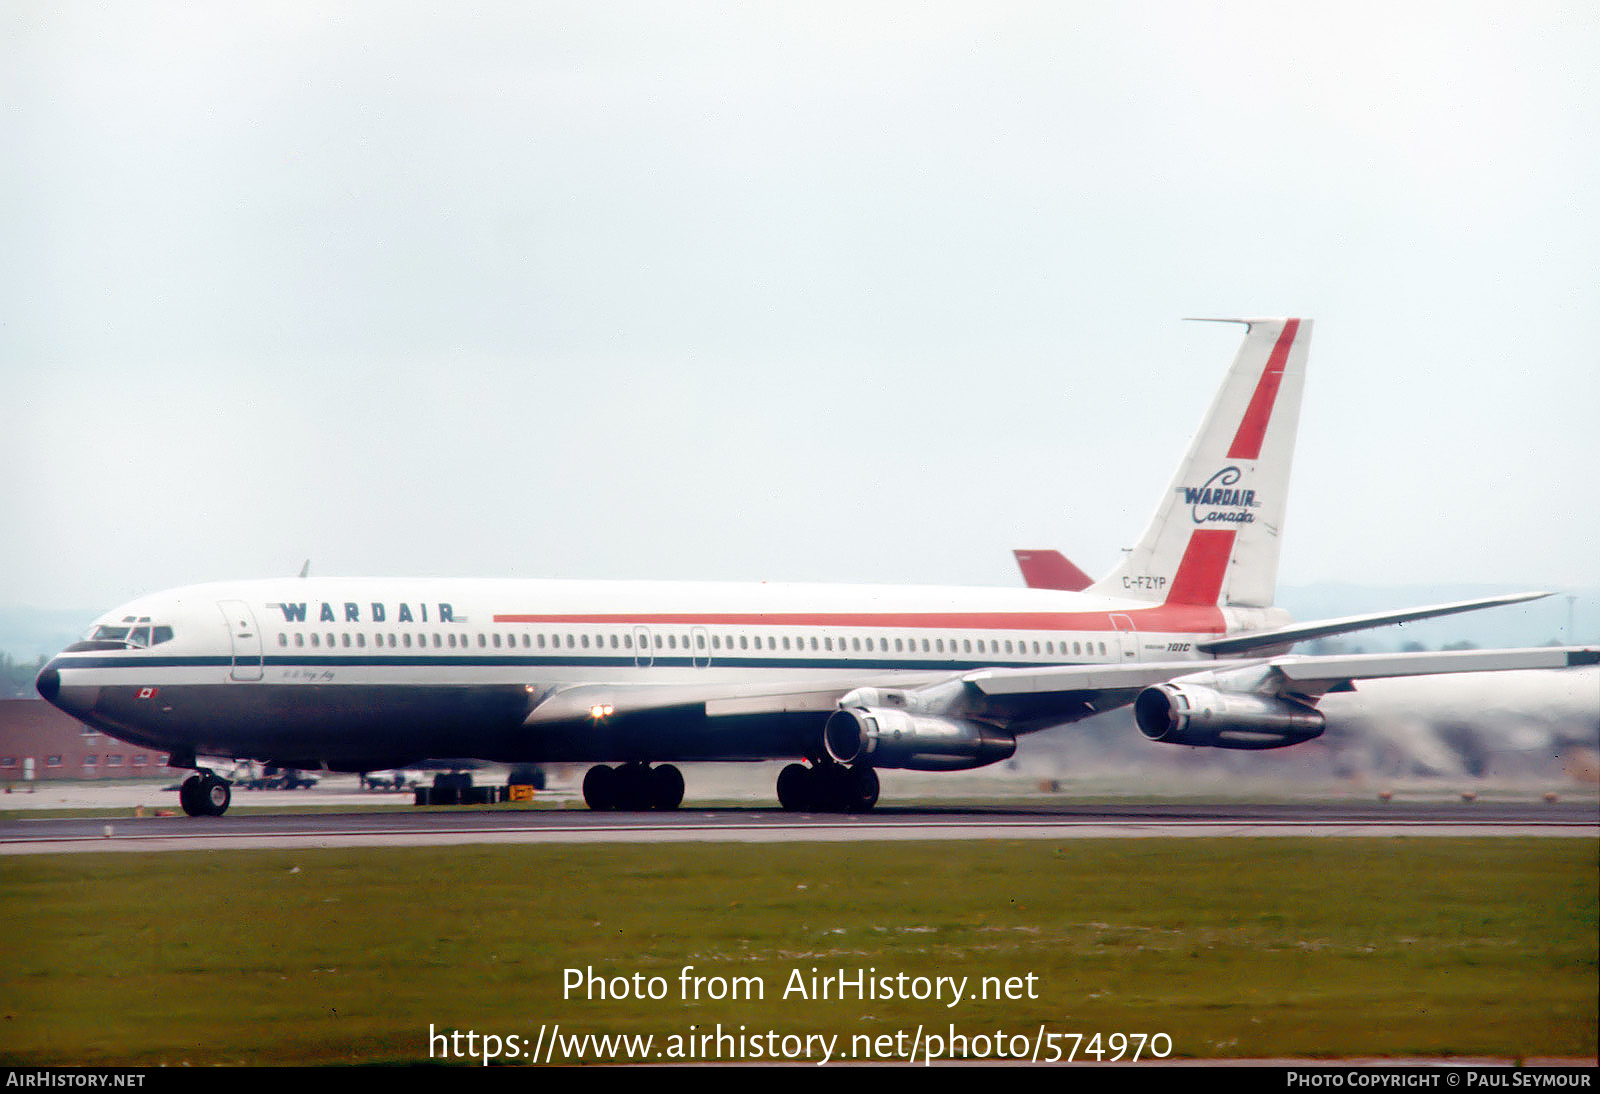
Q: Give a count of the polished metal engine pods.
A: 2